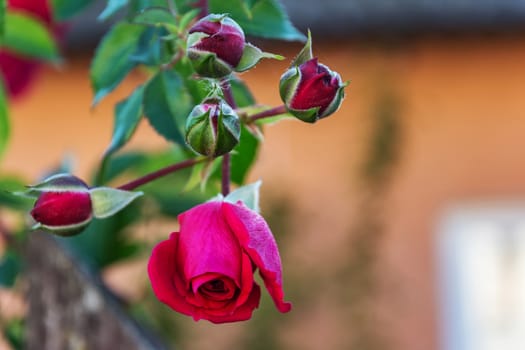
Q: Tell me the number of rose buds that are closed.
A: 4